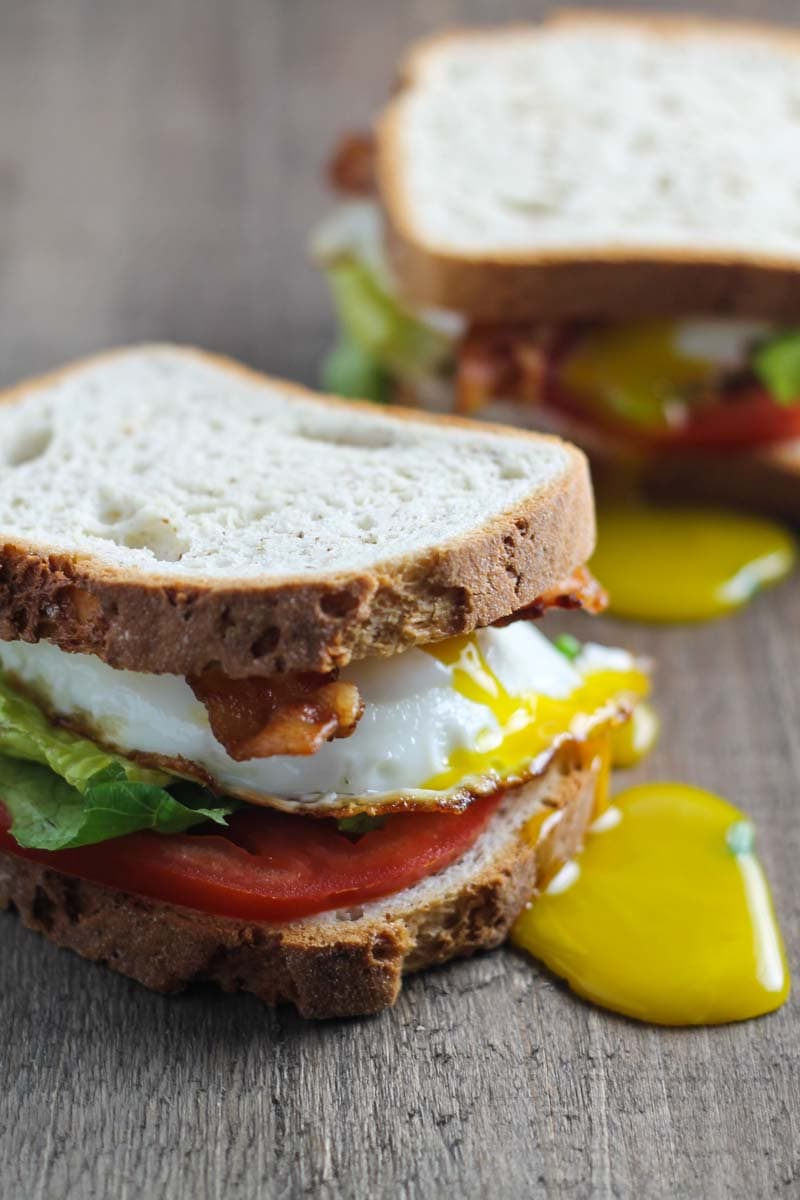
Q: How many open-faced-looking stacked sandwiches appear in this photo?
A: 2